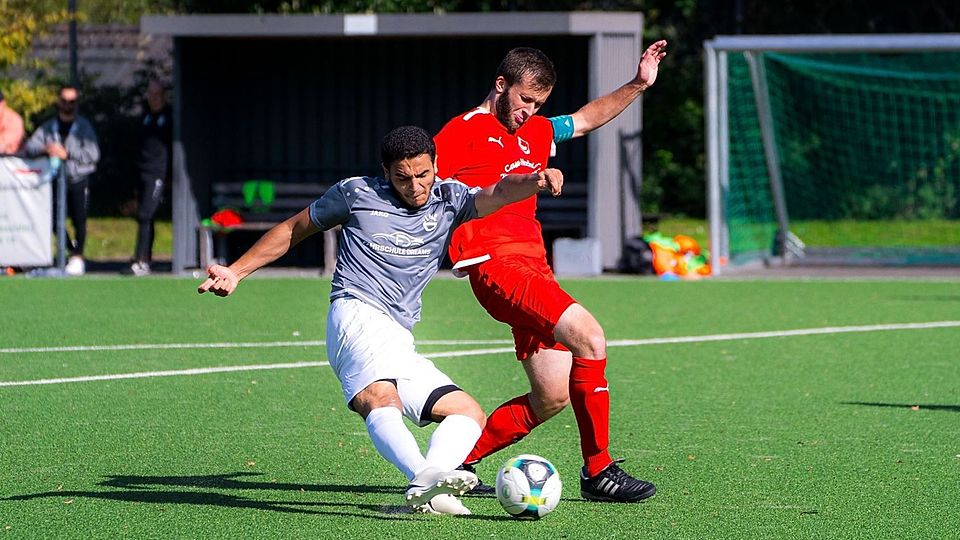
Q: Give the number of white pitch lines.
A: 2